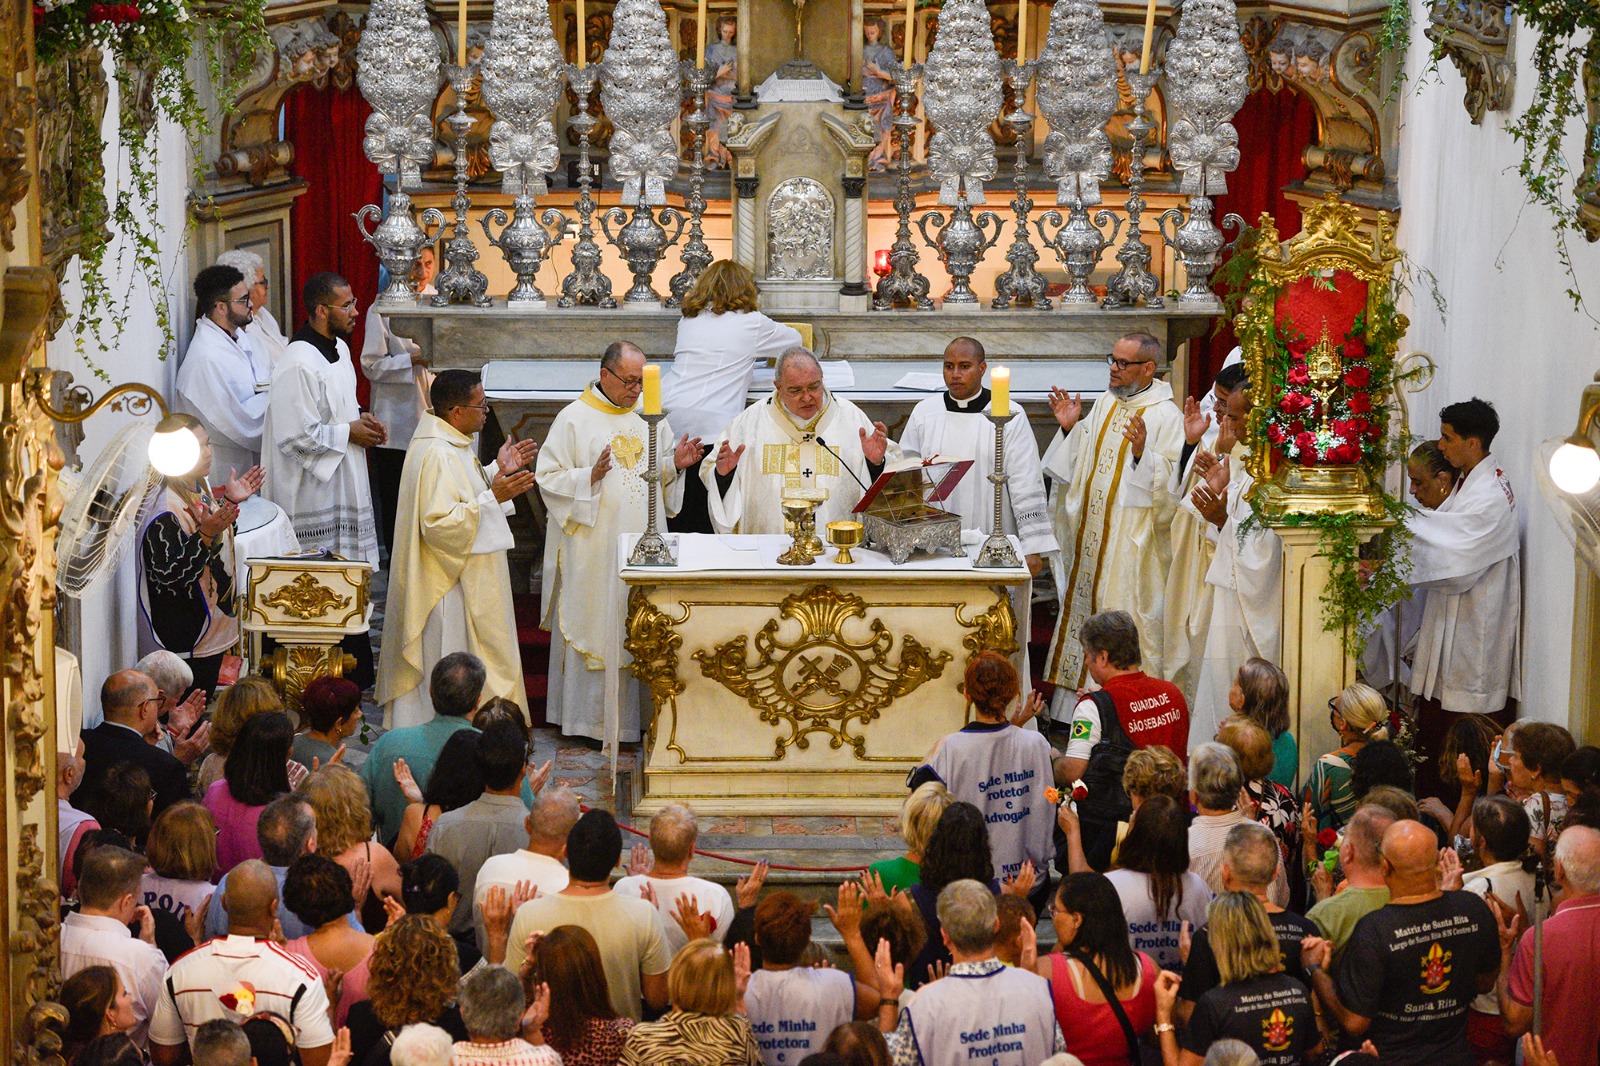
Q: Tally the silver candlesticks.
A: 8